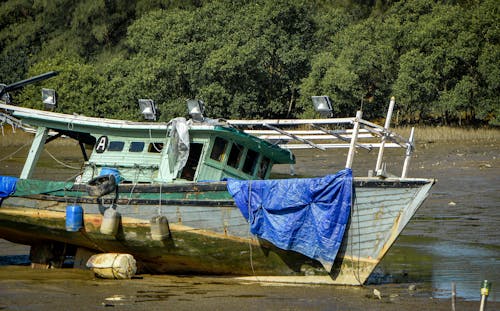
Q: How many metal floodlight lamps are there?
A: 4